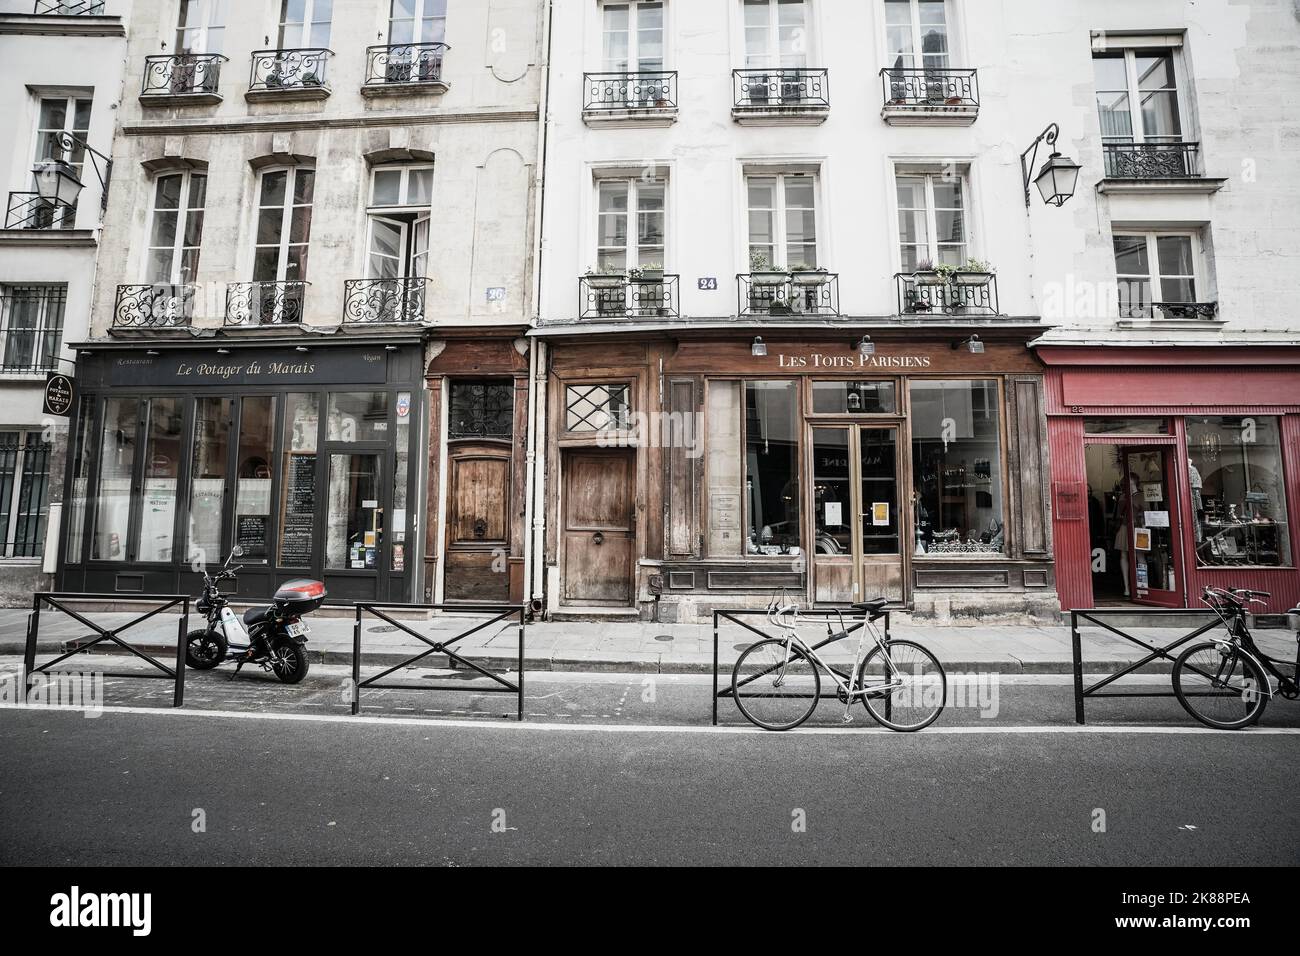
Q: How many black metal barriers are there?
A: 4